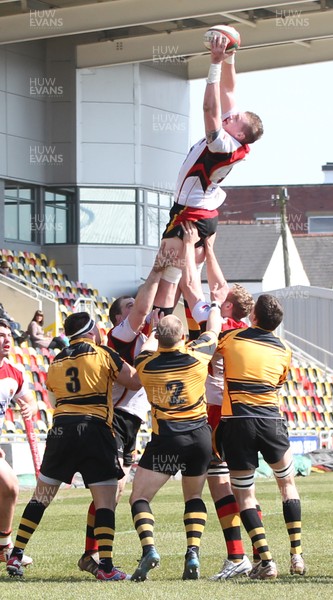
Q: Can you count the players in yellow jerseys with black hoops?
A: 3